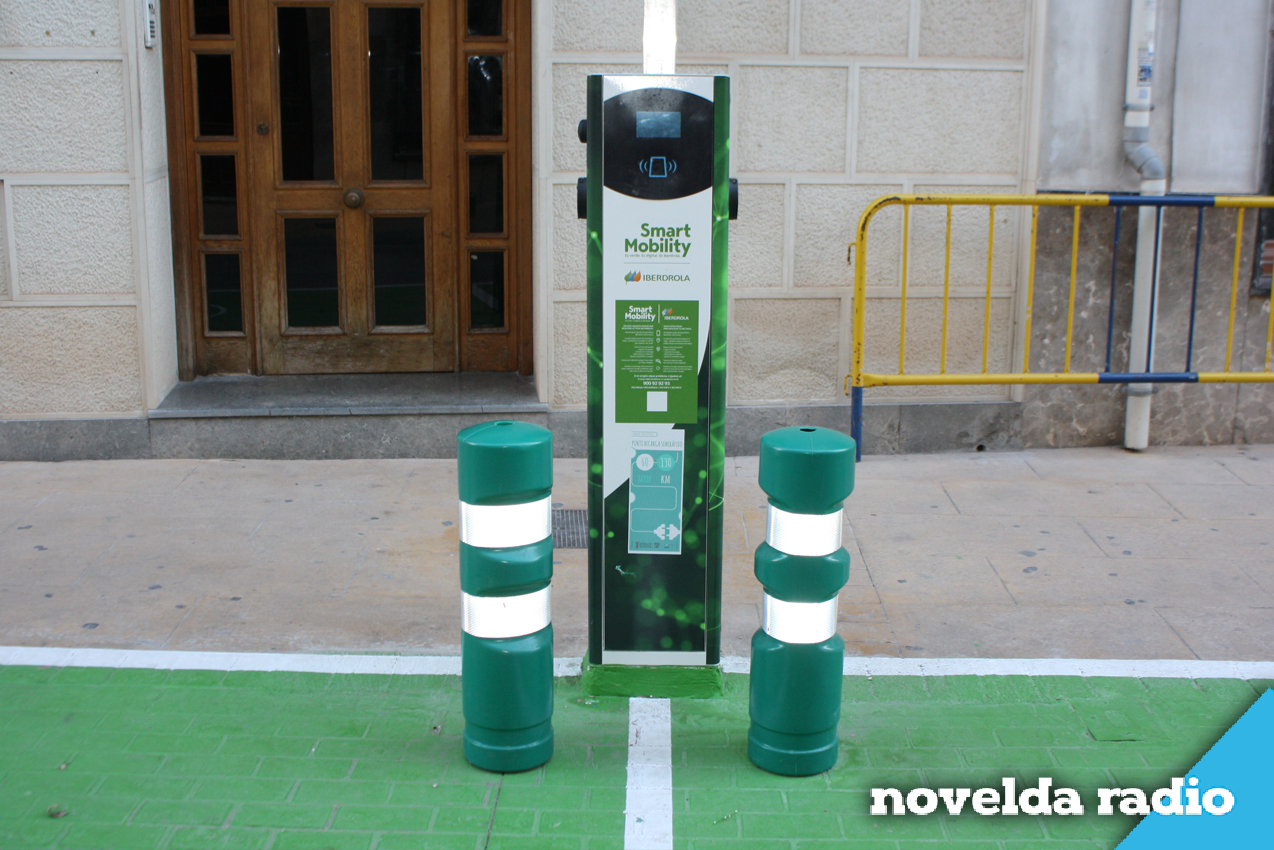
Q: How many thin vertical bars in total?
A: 10